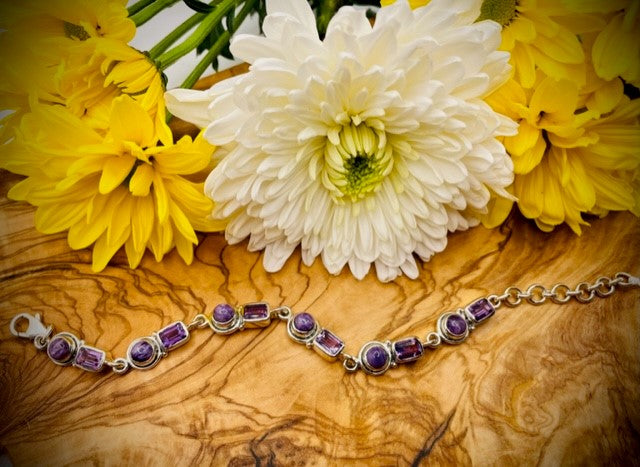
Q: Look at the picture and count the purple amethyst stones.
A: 12